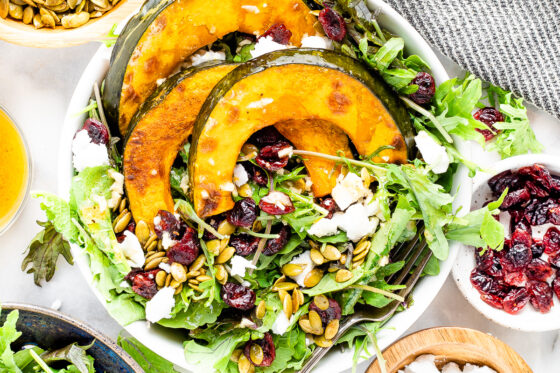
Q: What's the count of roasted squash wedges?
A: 3